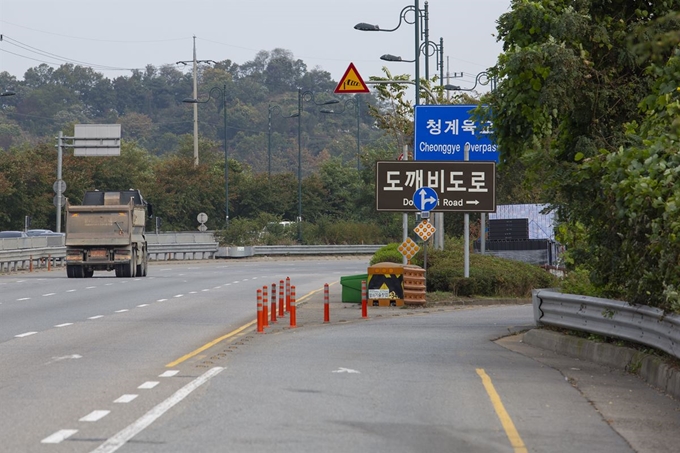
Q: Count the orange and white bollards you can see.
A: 8